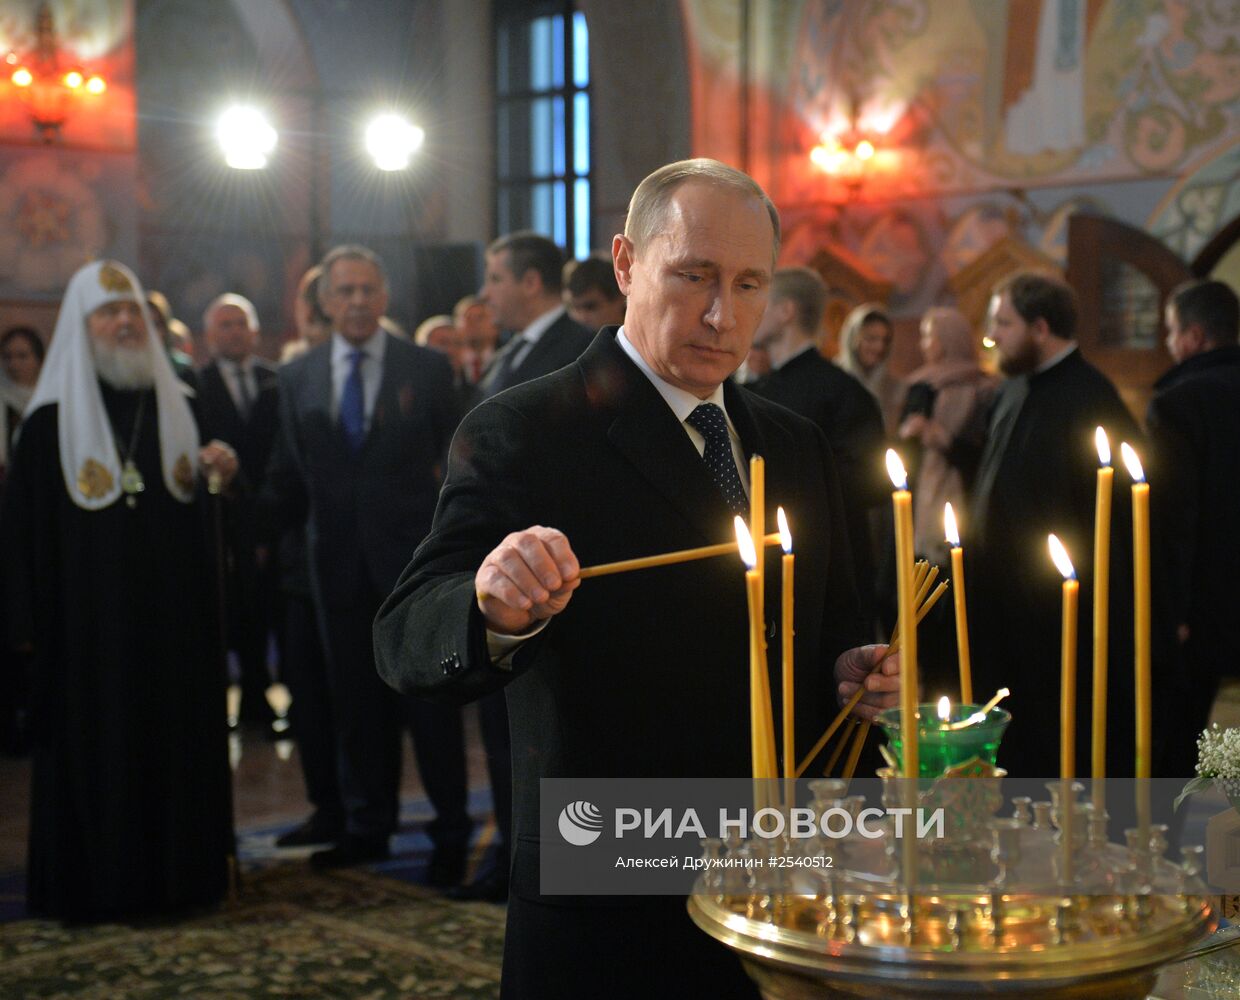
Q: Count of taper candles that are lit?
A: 7